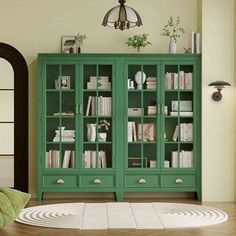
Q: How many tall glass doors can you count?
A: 4